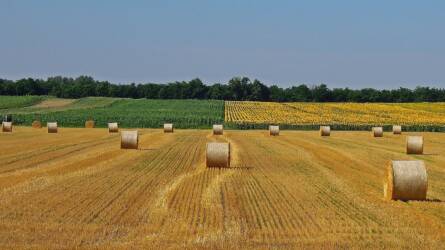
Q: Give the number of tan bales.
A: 15